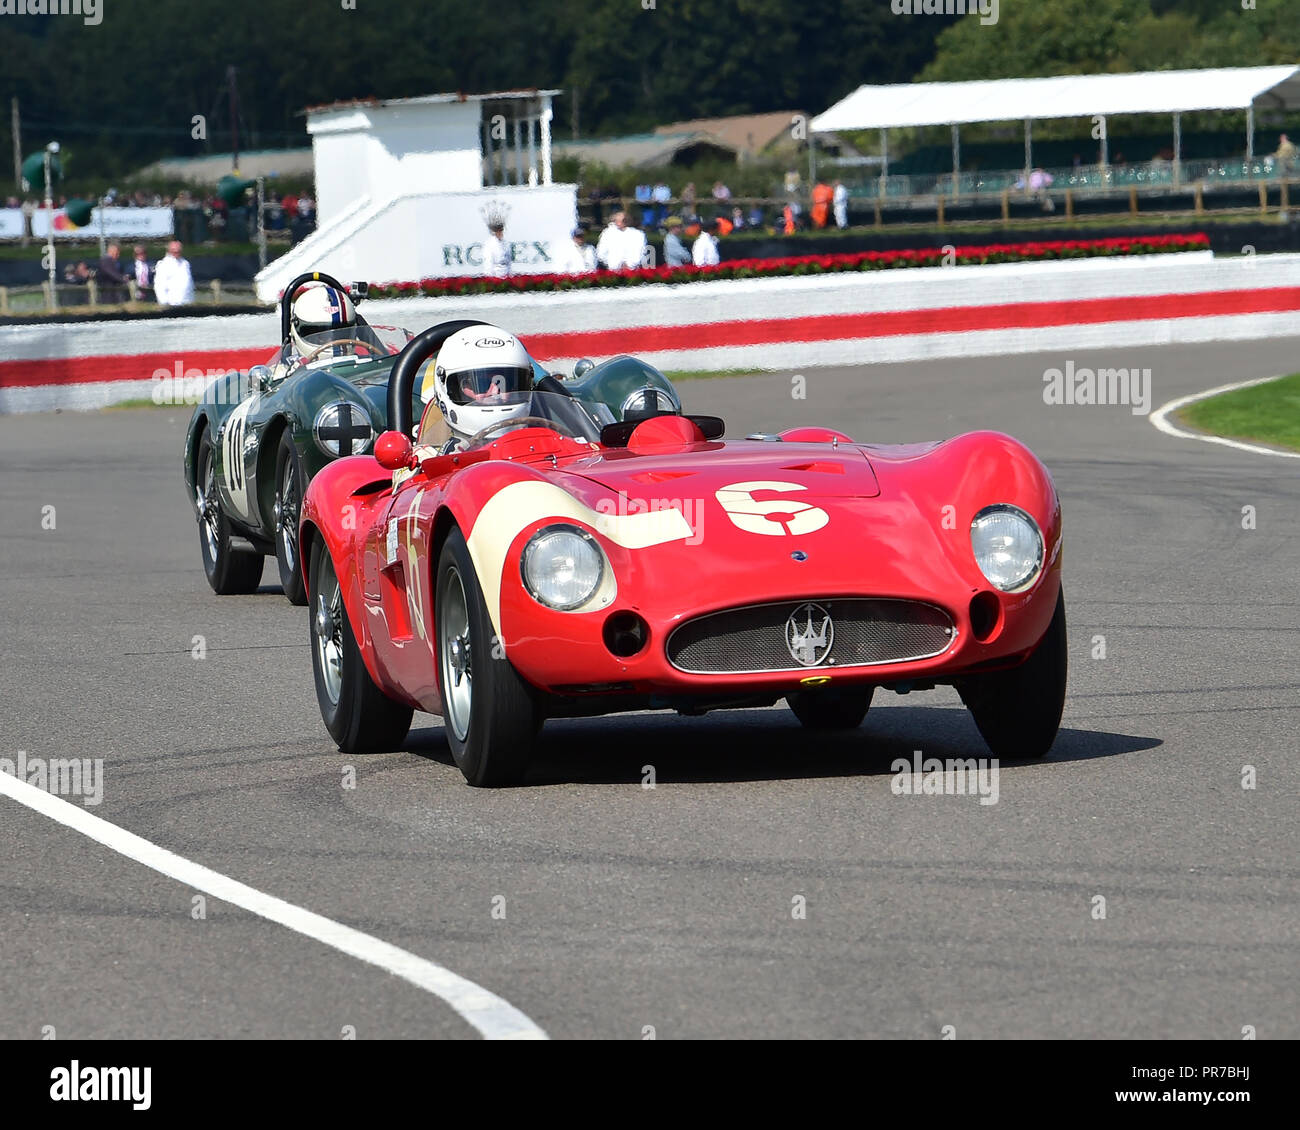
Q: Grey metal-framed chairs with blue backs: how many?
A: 0